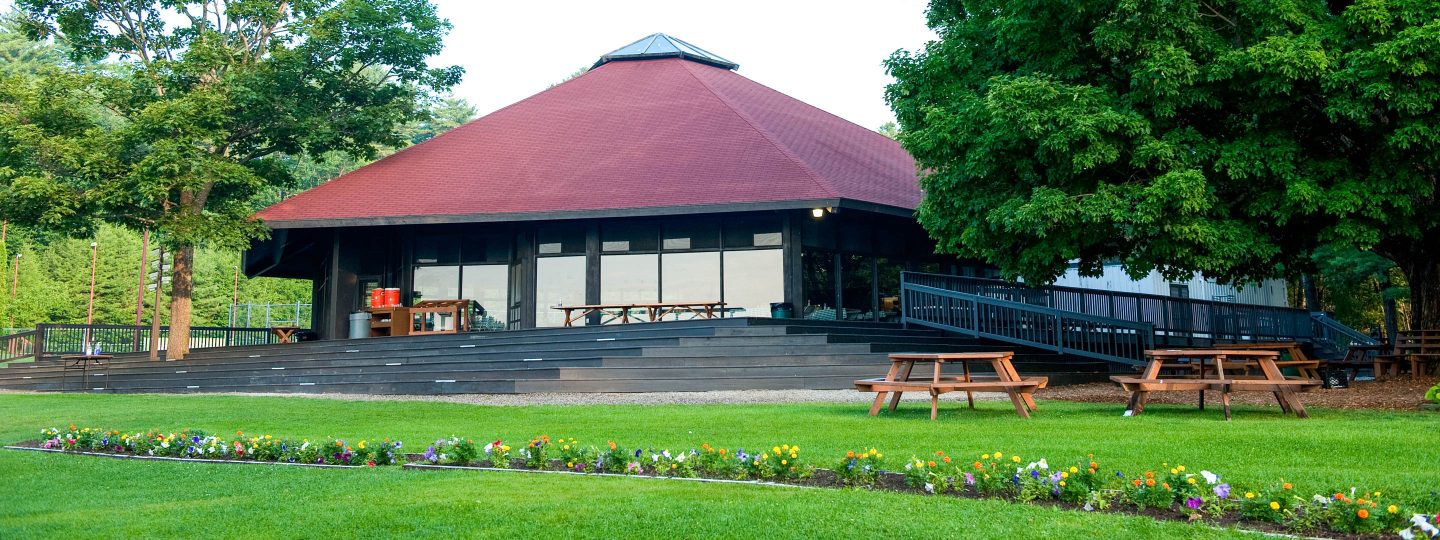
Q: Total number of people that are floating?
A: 0